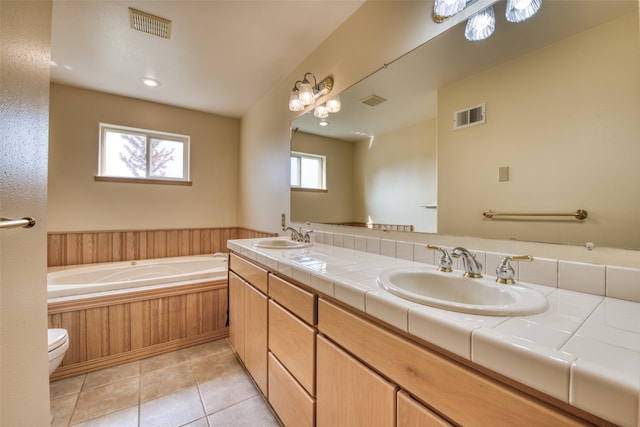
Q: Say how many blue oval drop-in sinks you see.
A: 0